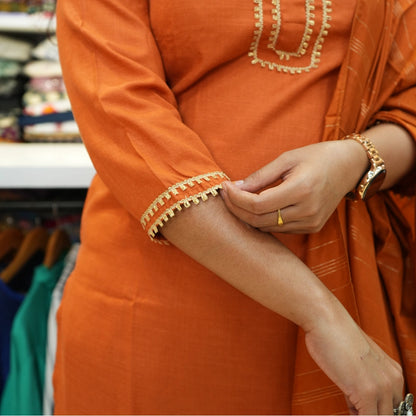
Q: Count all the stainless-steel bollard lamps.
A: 0